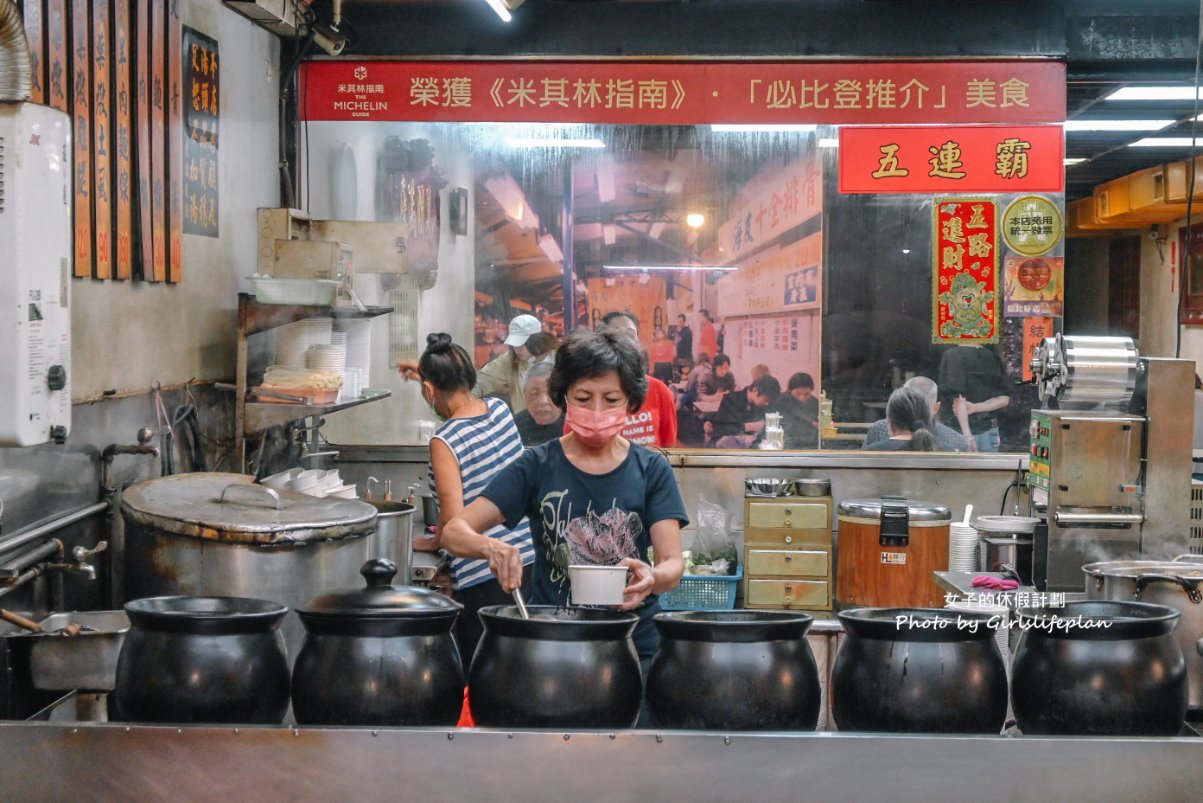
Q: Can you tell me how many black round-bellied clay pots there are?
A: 6